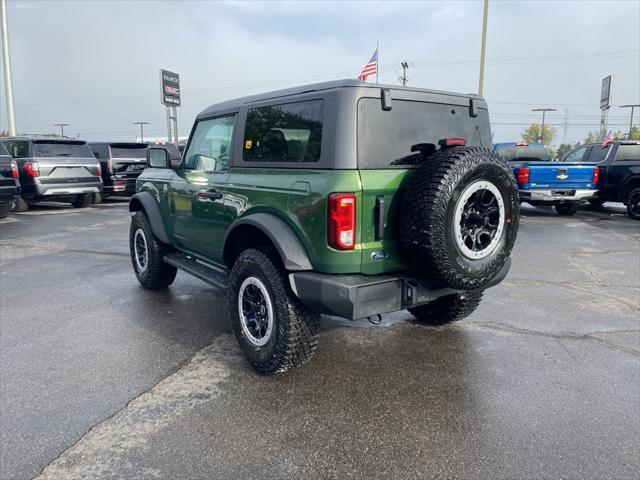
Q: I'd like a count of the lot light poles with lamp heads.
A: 4